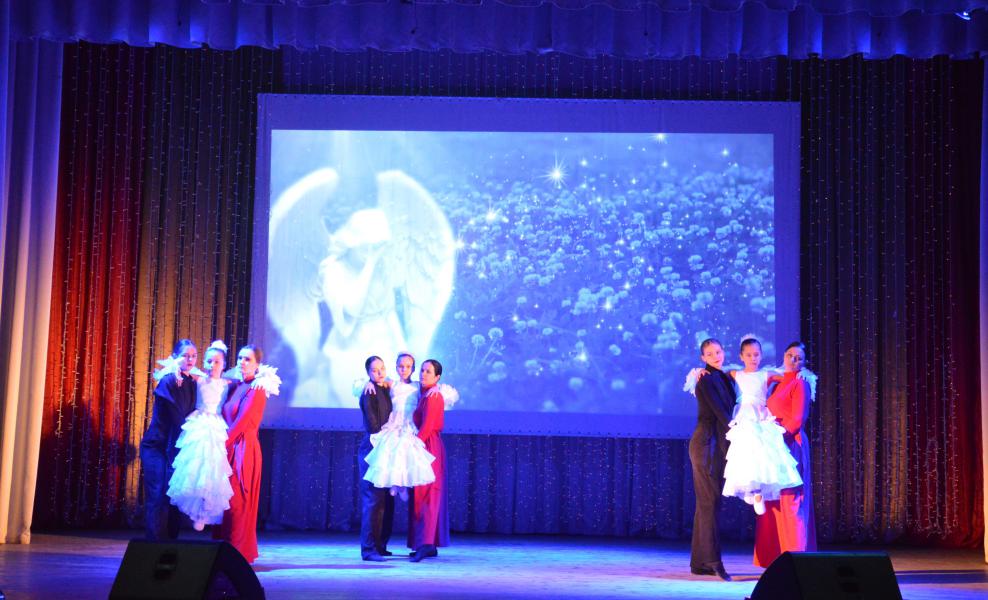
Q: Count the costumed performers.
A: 9